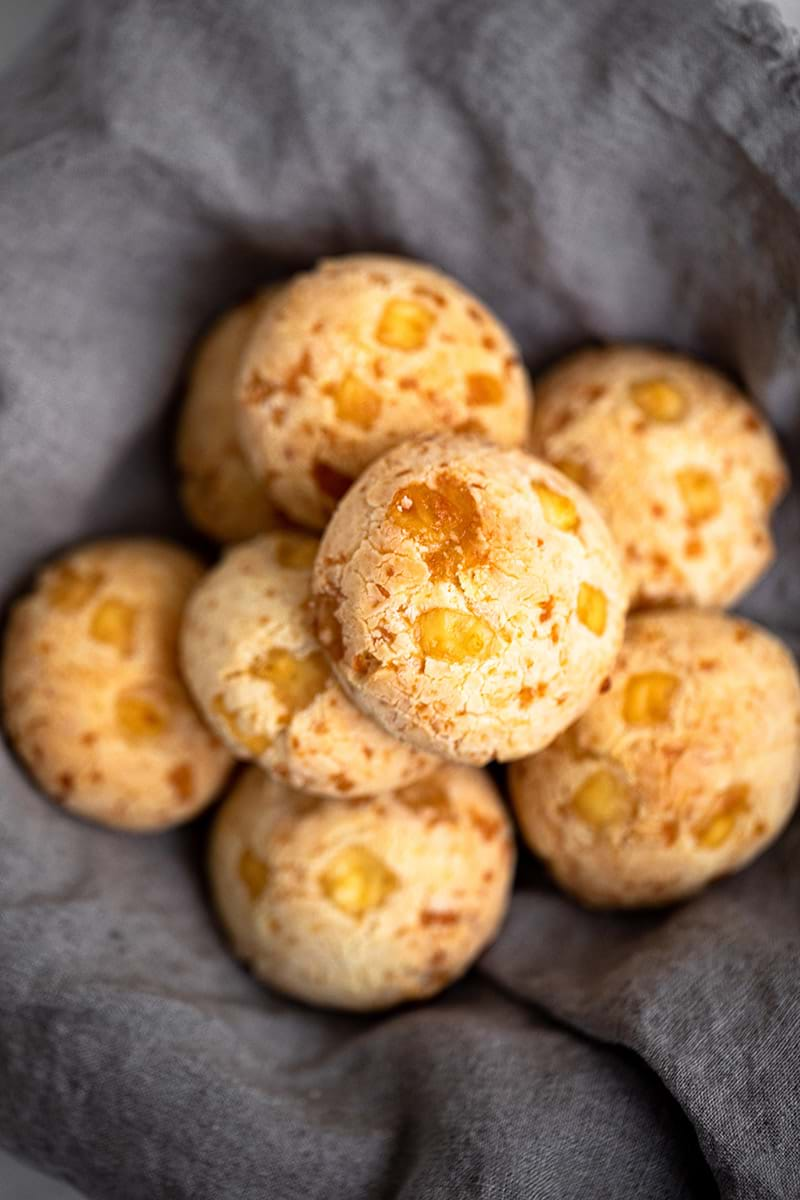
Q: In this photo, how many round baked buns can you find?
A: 8